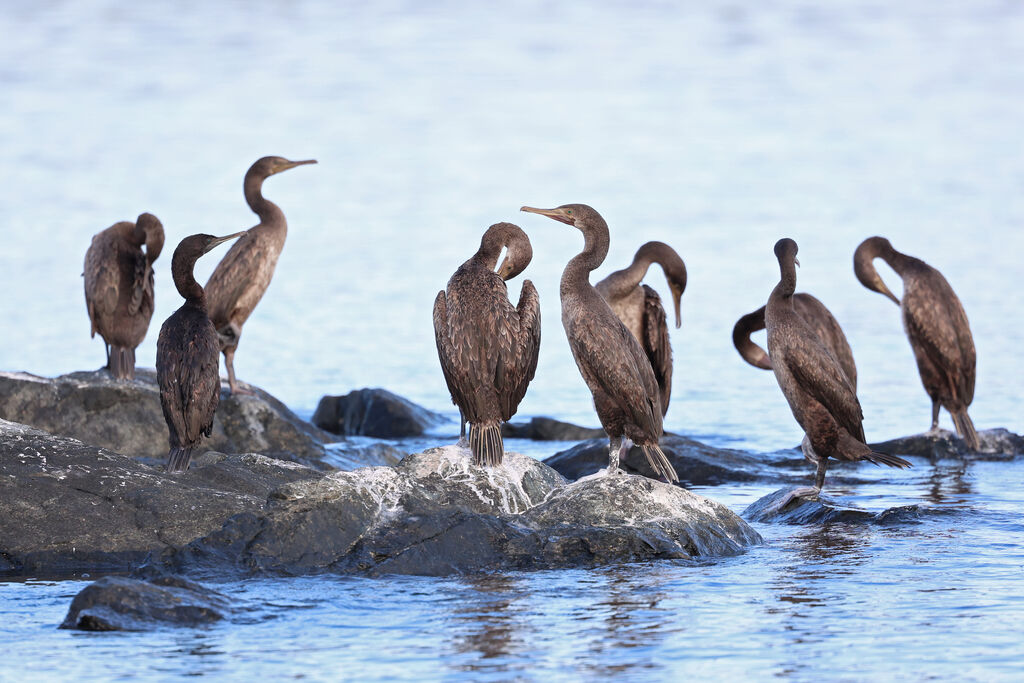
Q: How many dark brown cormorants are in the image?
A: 9